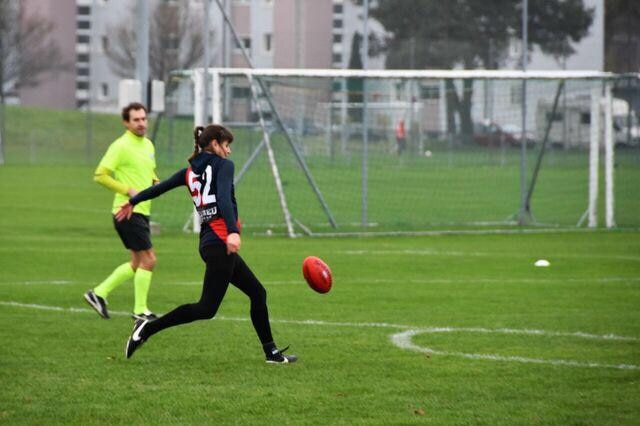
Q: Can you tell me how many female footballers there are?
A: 1